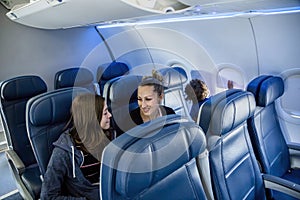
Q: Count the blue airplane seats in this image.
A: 9